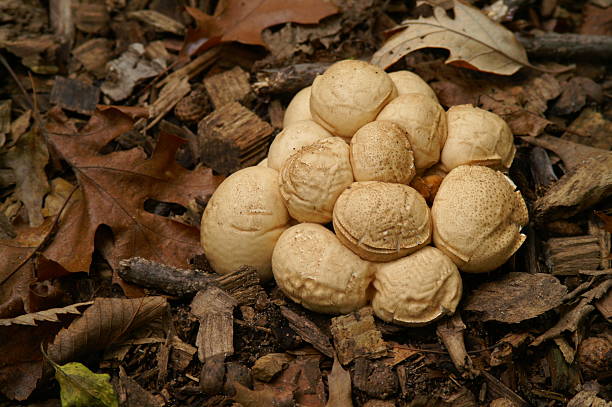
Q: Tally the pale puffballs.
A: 13